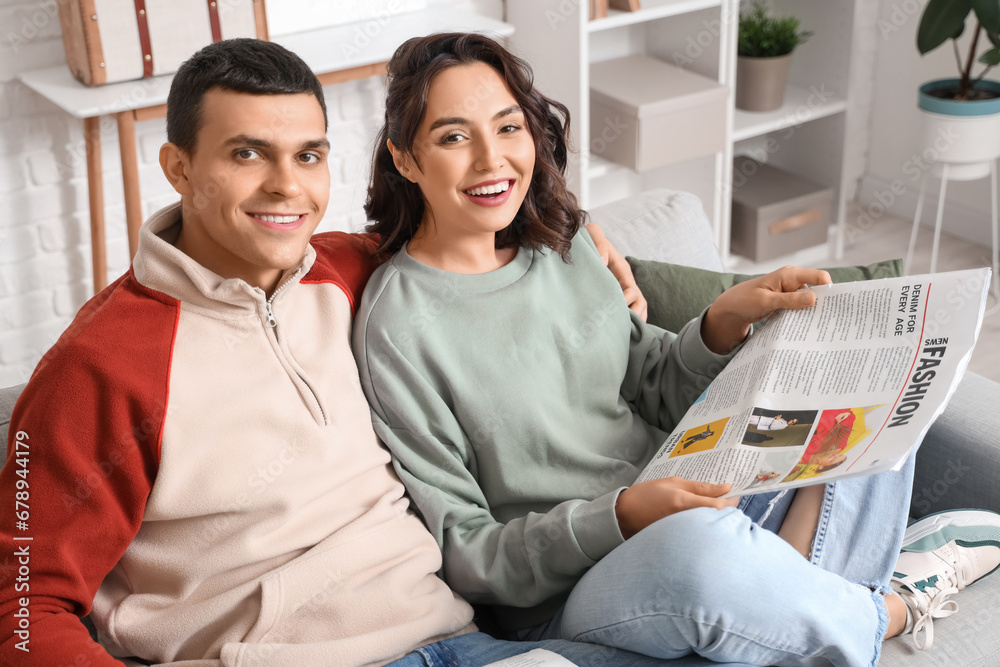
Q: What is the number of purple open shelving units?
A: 0